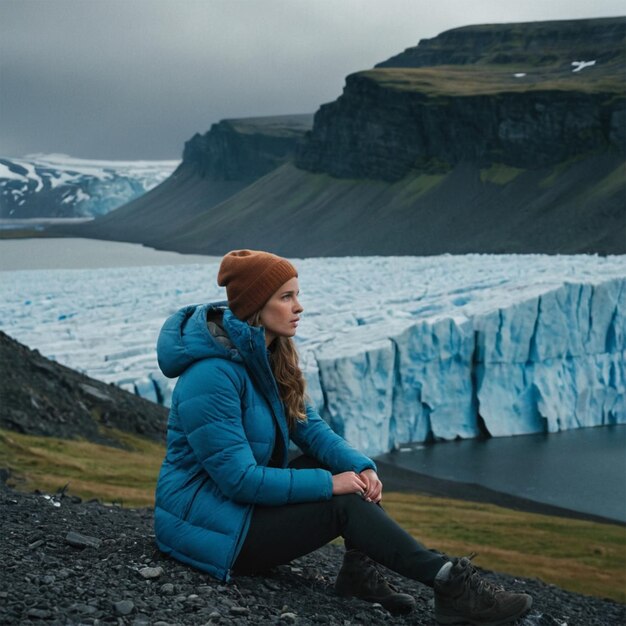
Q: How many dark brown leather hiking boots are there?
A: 2